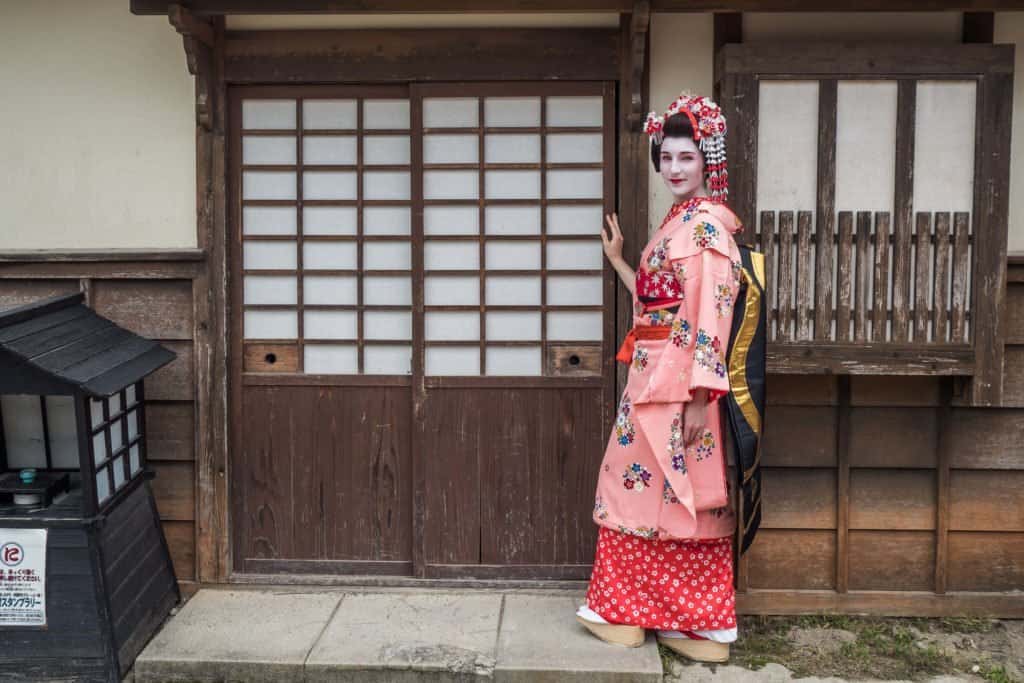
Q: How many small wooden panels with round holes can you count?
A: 2